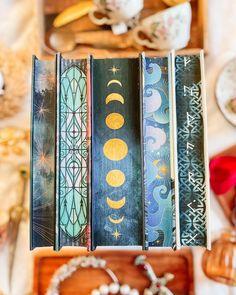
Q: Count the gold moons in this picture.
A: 7